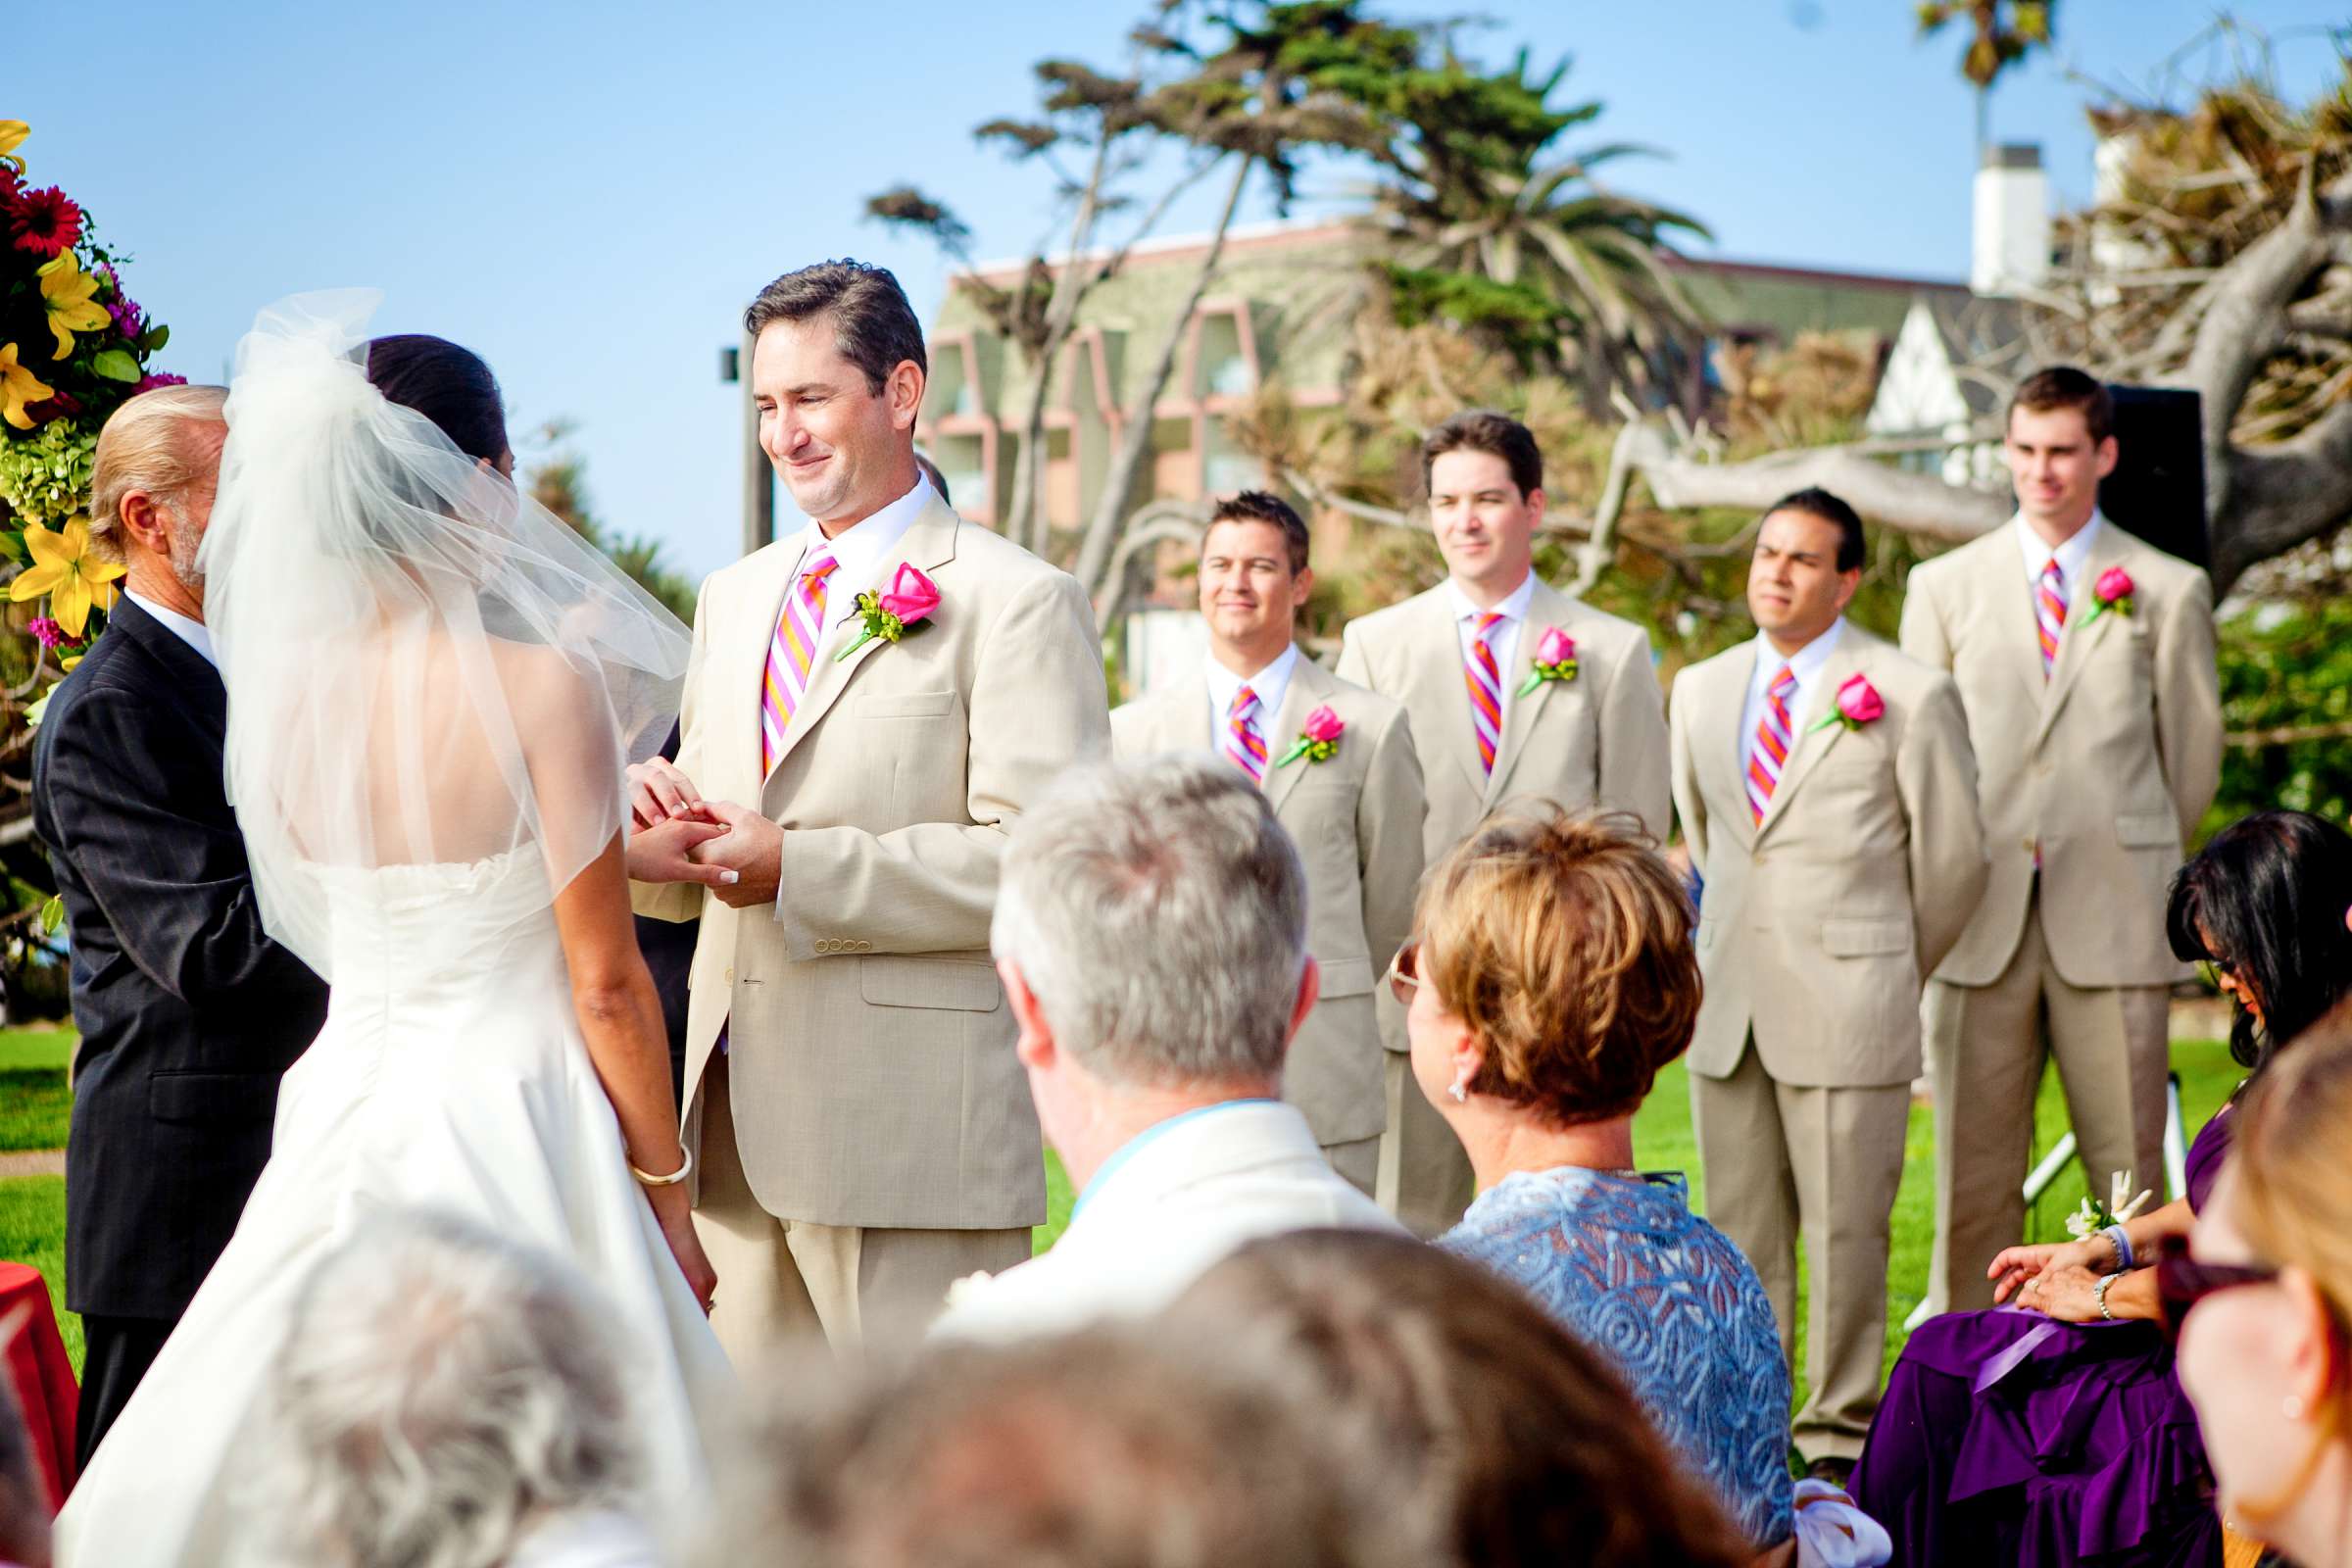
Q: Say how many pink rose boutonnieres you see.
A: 5